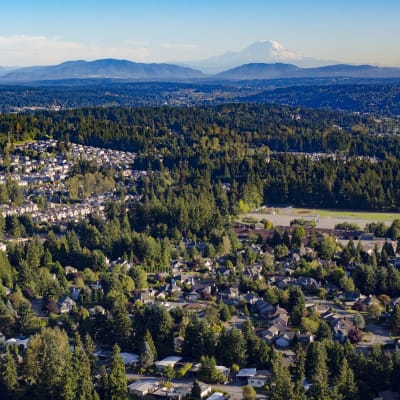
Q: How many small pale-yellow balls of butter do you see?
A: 0